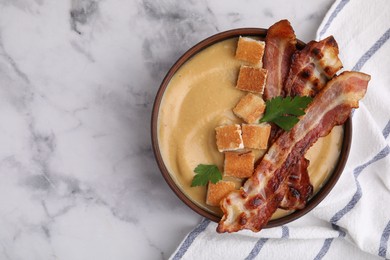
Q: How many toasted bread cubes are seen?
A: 7